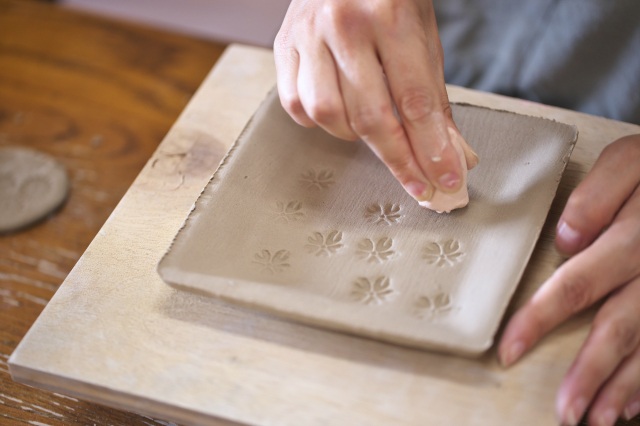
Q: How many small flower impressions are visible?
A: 9